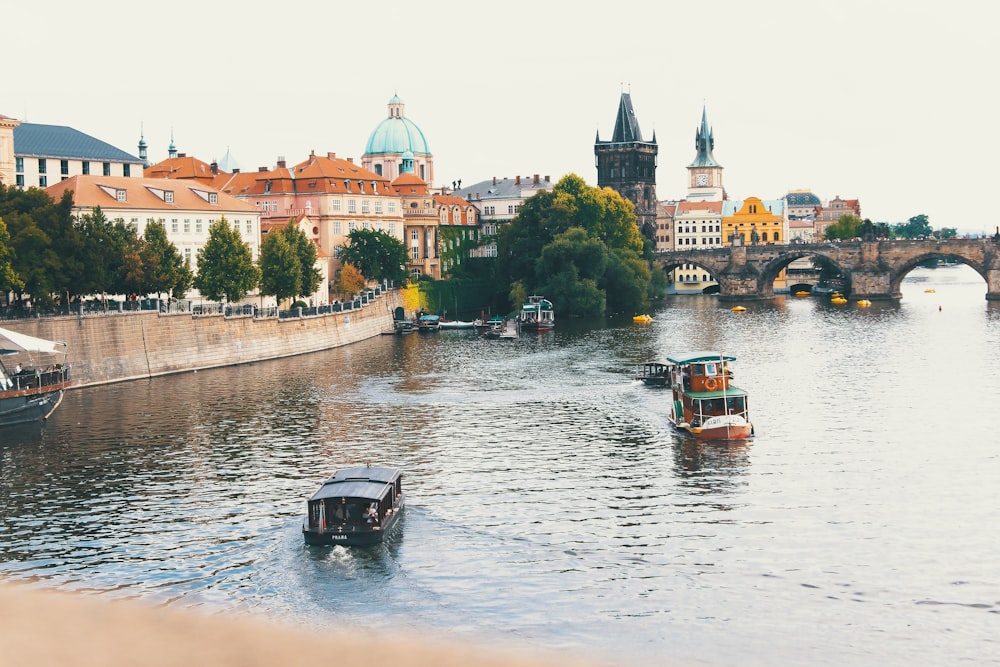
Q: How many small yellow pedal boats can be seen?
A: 7